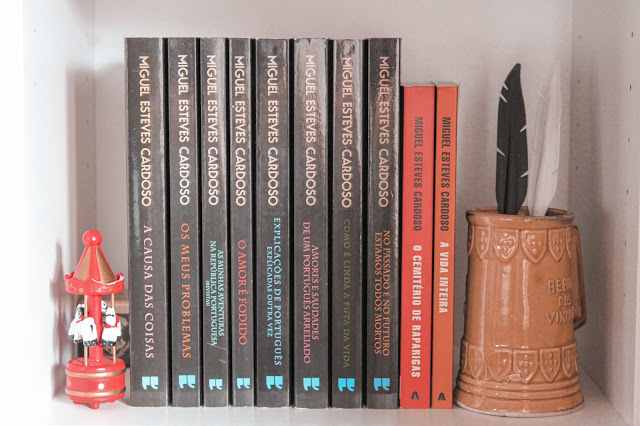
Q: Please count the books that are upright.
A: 10